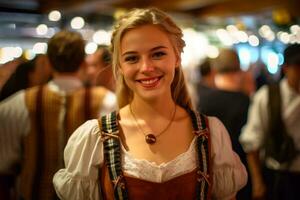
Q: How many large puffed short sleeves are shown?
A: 2